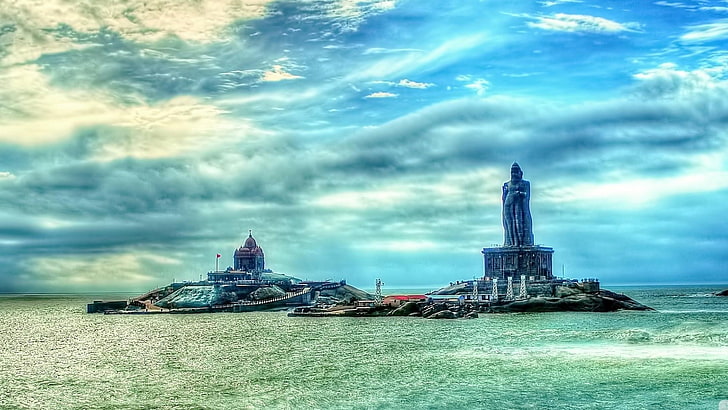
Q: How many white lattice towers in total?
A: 5